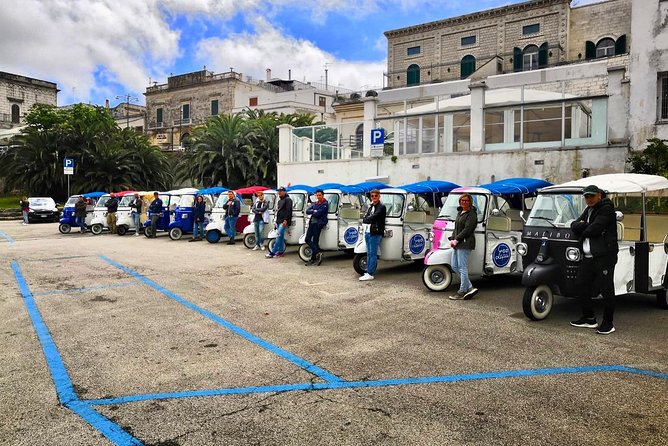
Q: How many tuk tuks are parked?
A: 12